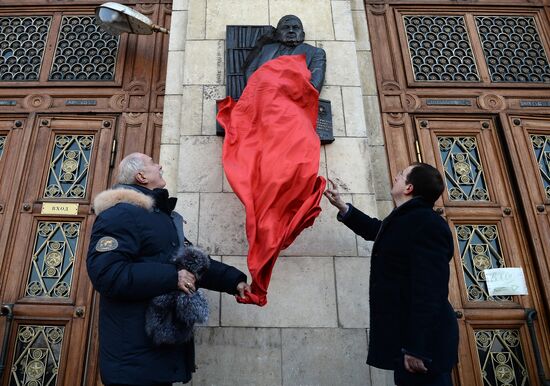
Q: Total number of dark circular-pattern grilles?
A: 4